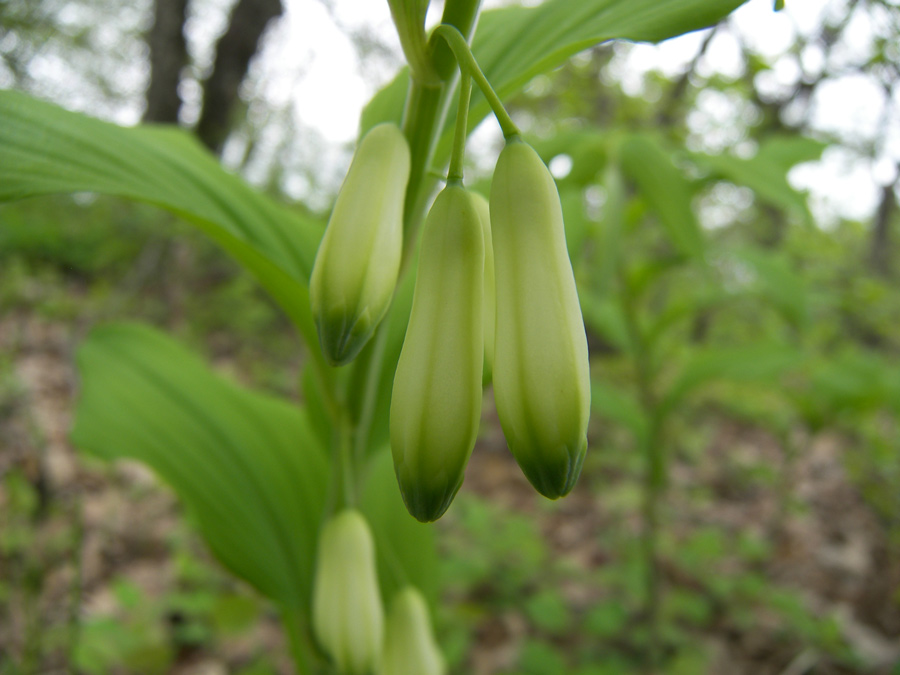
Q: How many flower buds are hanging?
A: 6